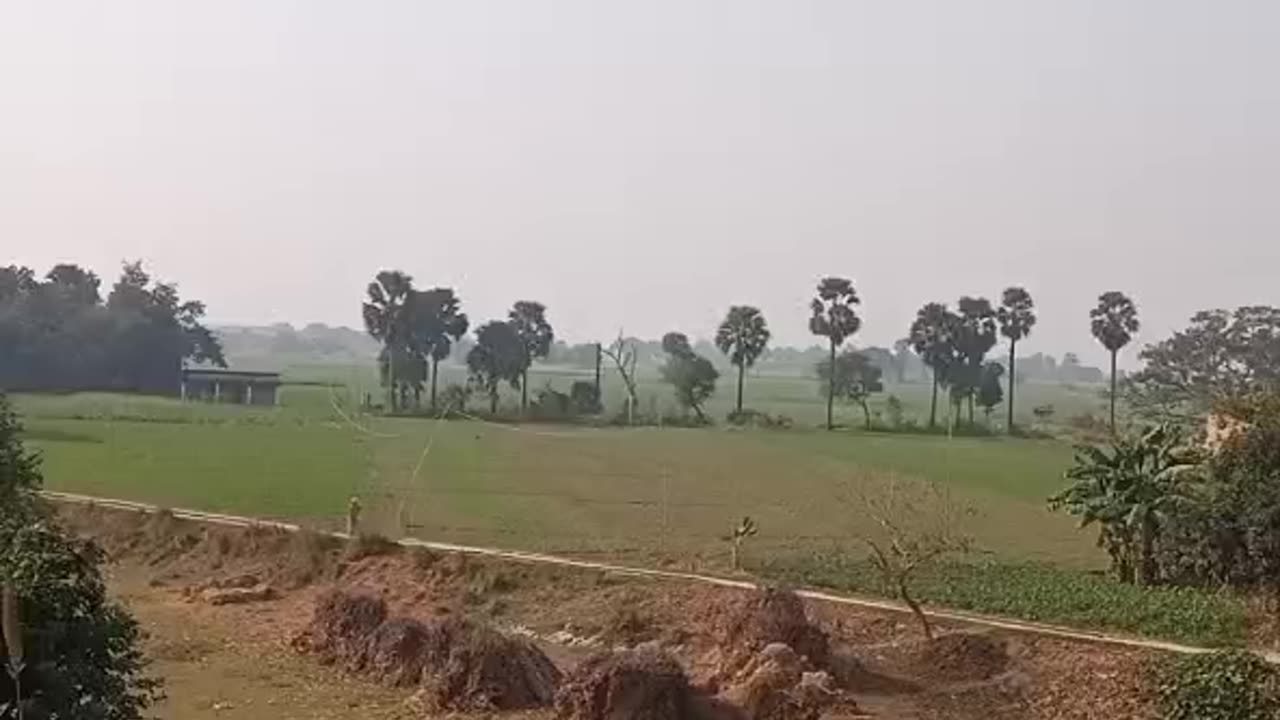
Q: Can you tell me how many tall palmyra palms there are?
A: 9